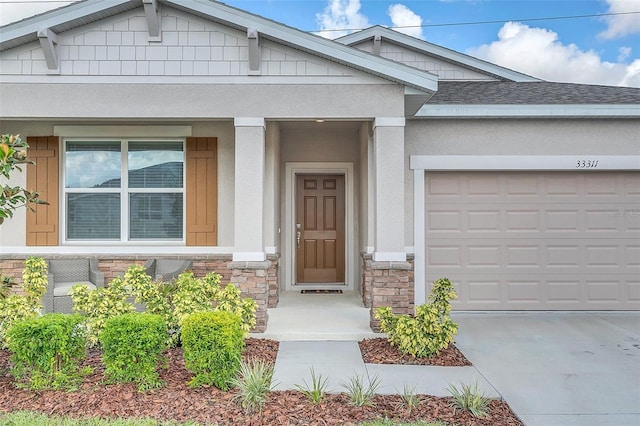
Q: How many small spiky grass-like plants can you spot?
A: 5